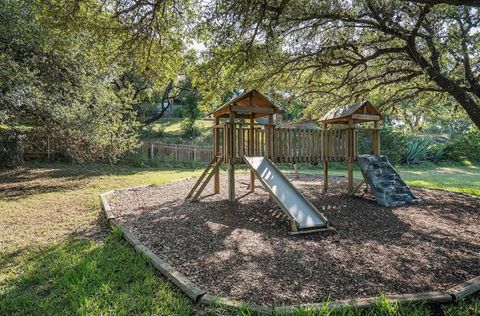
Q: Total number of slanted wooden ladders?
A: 1